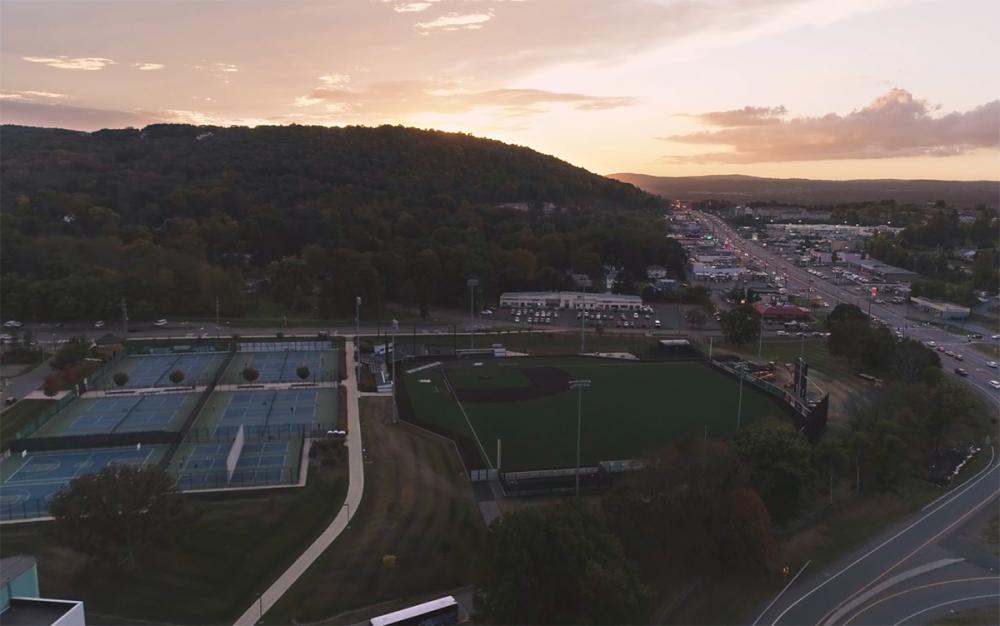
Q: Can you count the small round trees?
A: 4